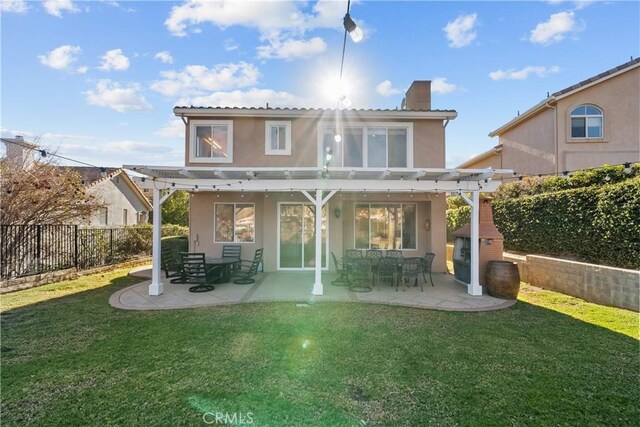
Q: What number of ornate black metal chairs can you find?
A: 8